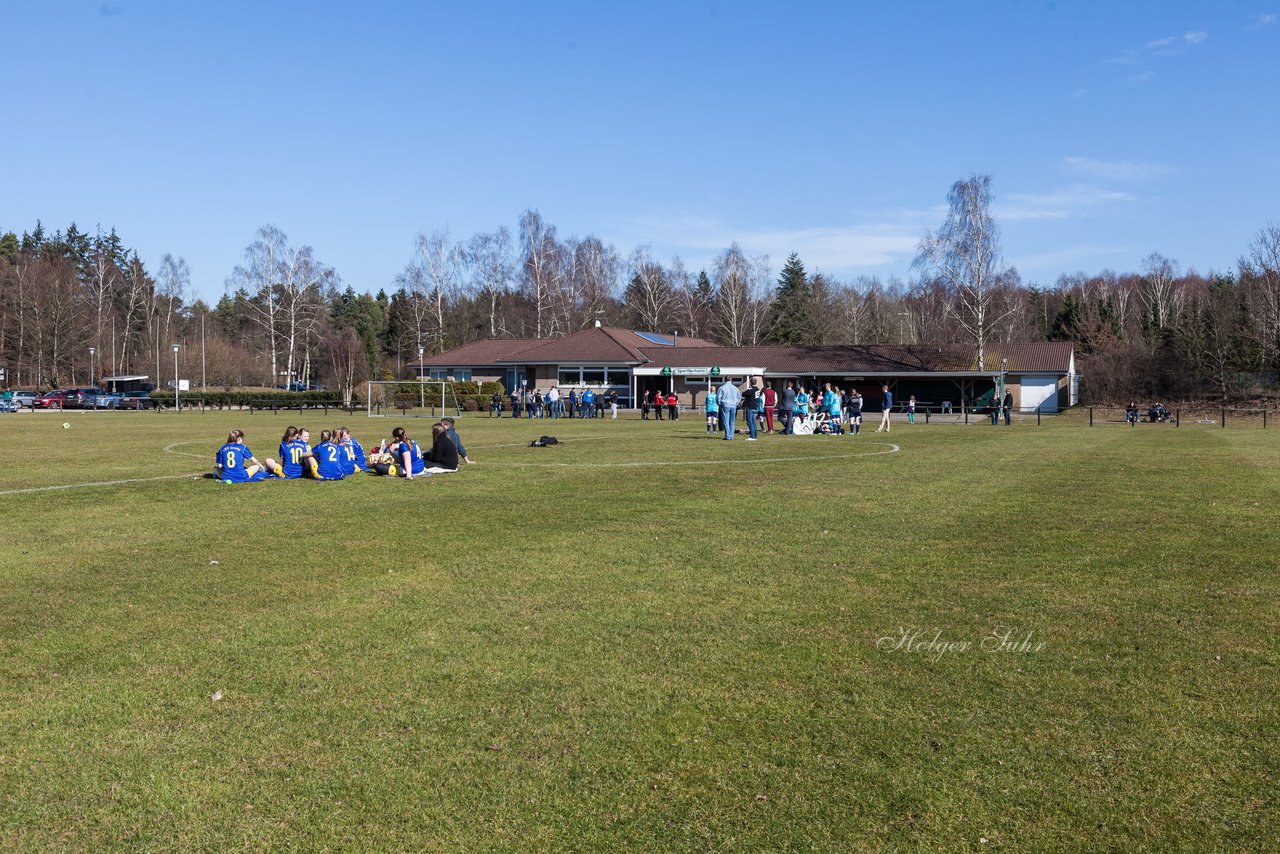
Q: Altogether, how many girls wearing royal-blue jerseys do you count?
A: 7